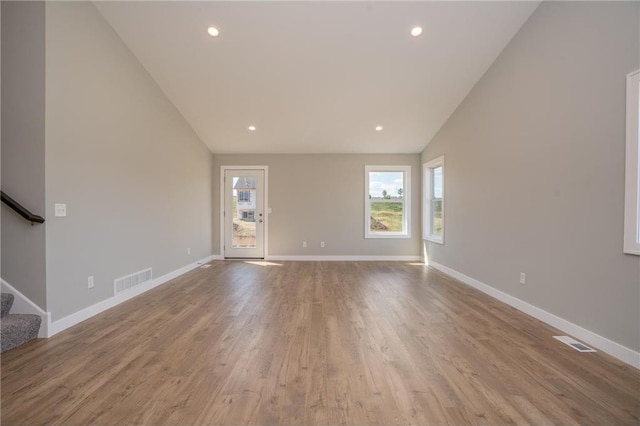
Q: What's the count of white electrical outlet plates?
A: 5